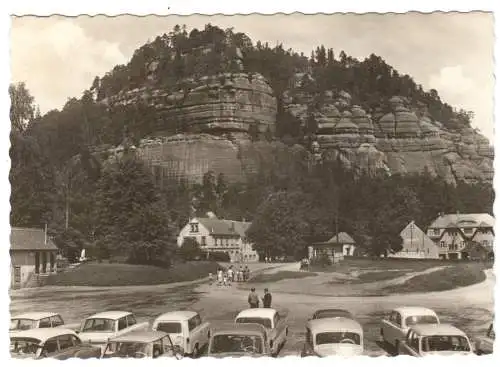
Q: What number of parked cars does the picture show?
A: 12